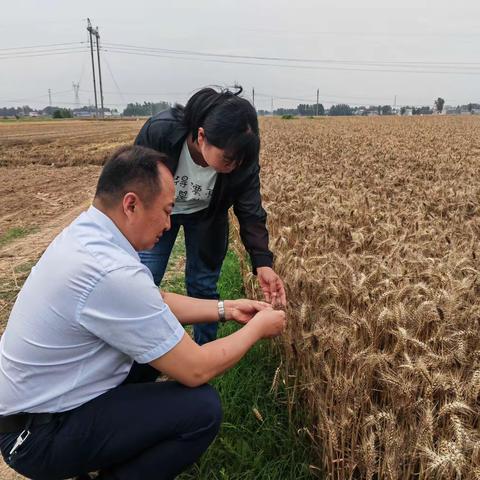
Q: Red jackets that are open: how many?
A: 0